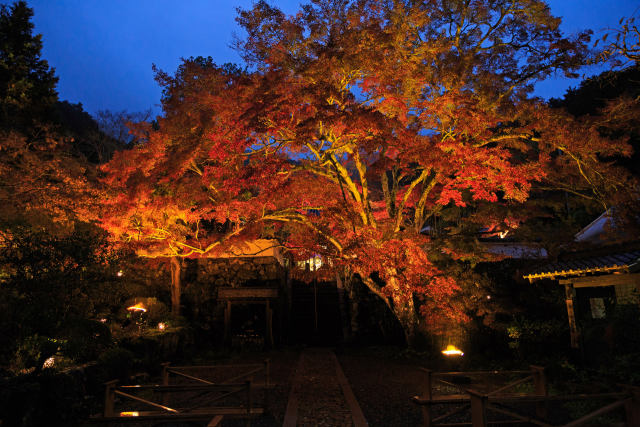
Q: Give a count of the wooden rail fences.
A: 4